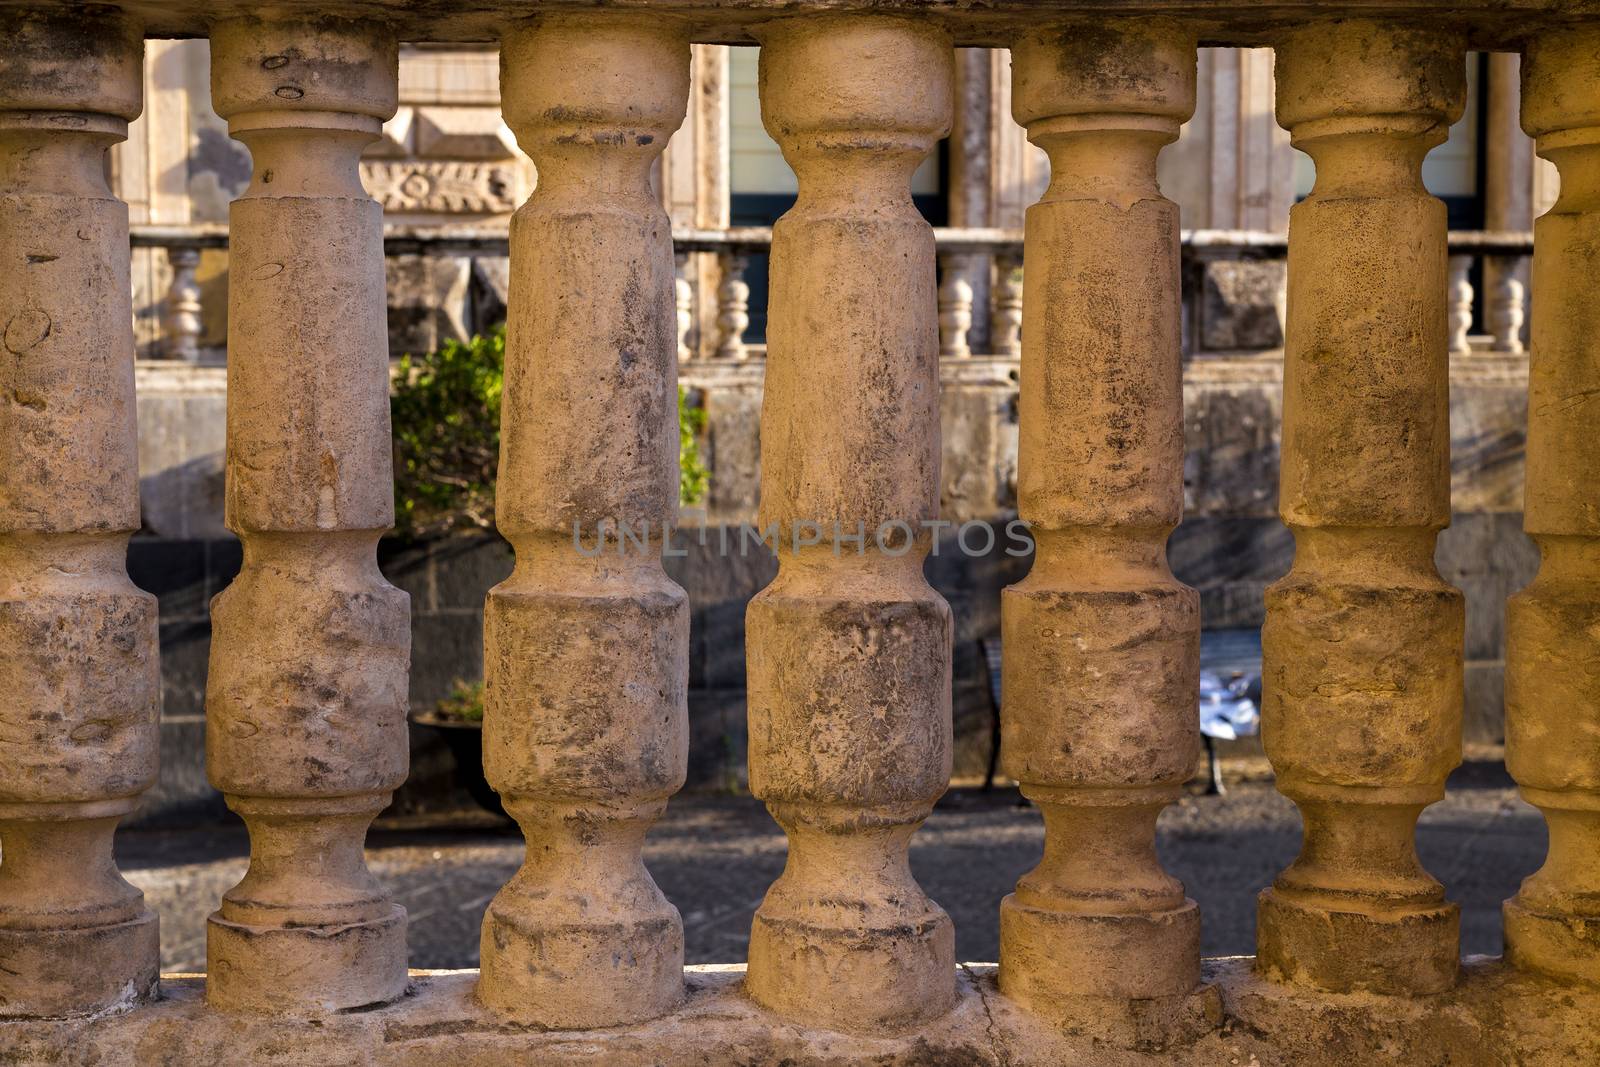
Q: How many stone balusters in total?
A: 7